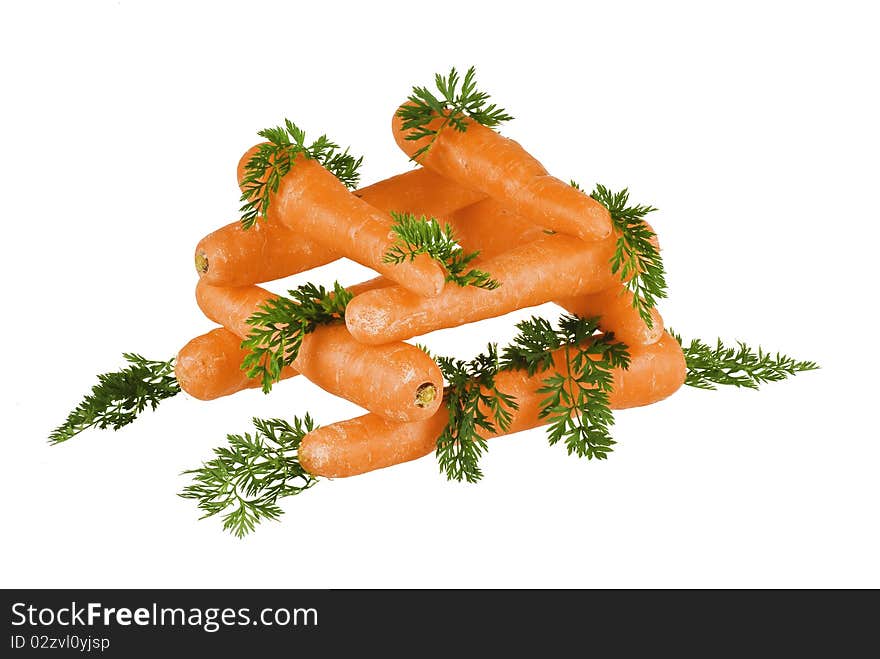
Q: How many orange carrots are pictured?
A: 8